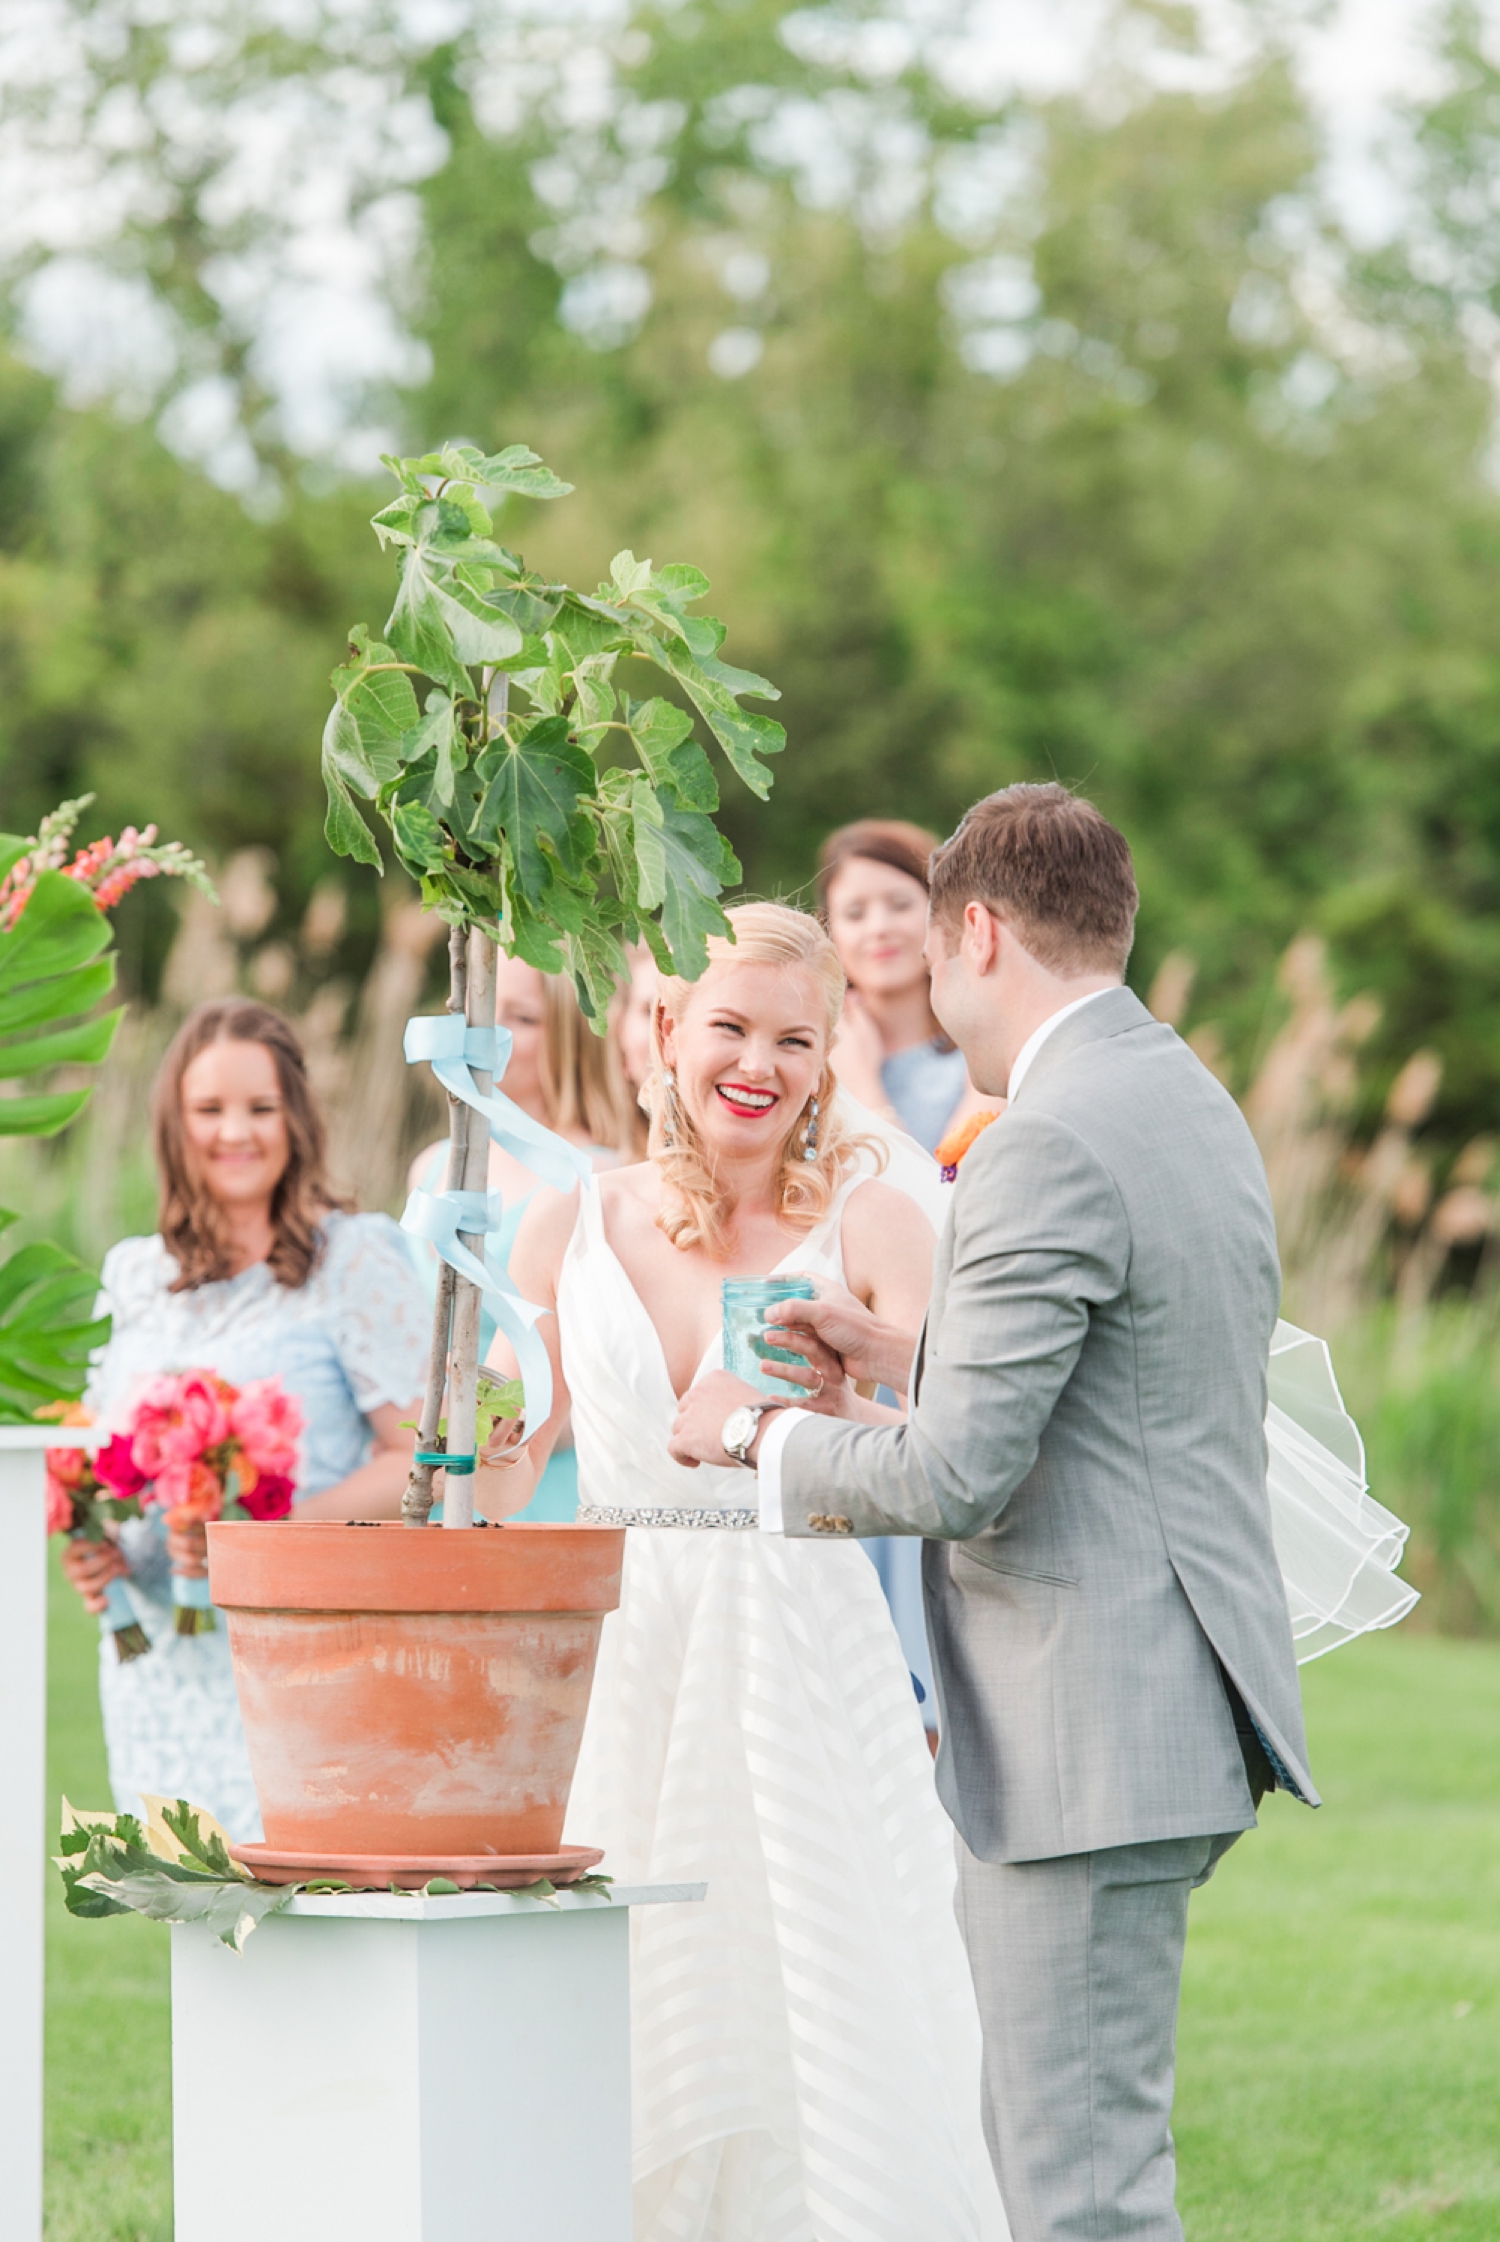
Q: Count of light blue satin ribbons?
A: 2